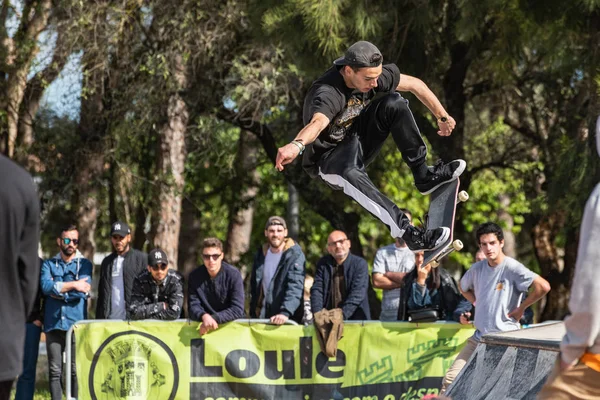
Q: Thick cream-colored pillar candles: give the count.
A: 0